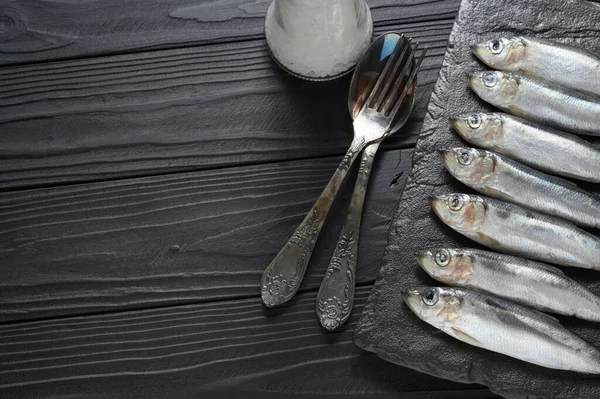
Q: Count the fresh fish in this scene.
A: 7